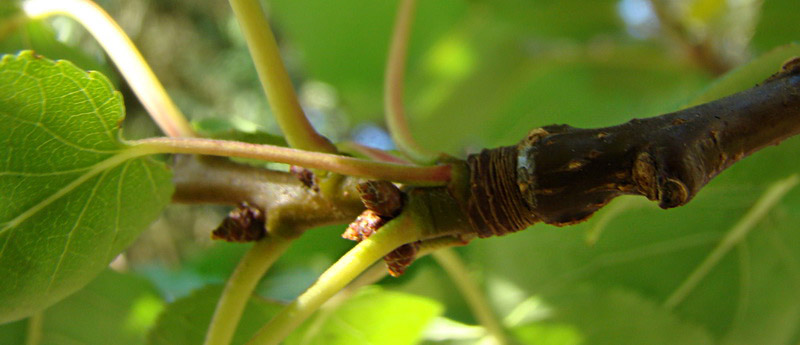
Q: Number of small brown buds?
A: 5